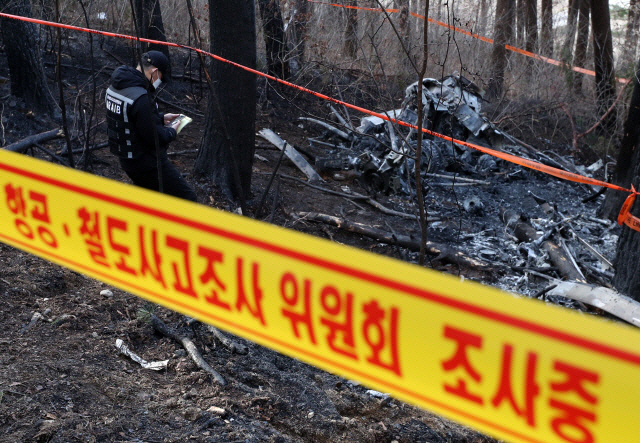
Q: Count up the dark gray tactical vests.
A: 1